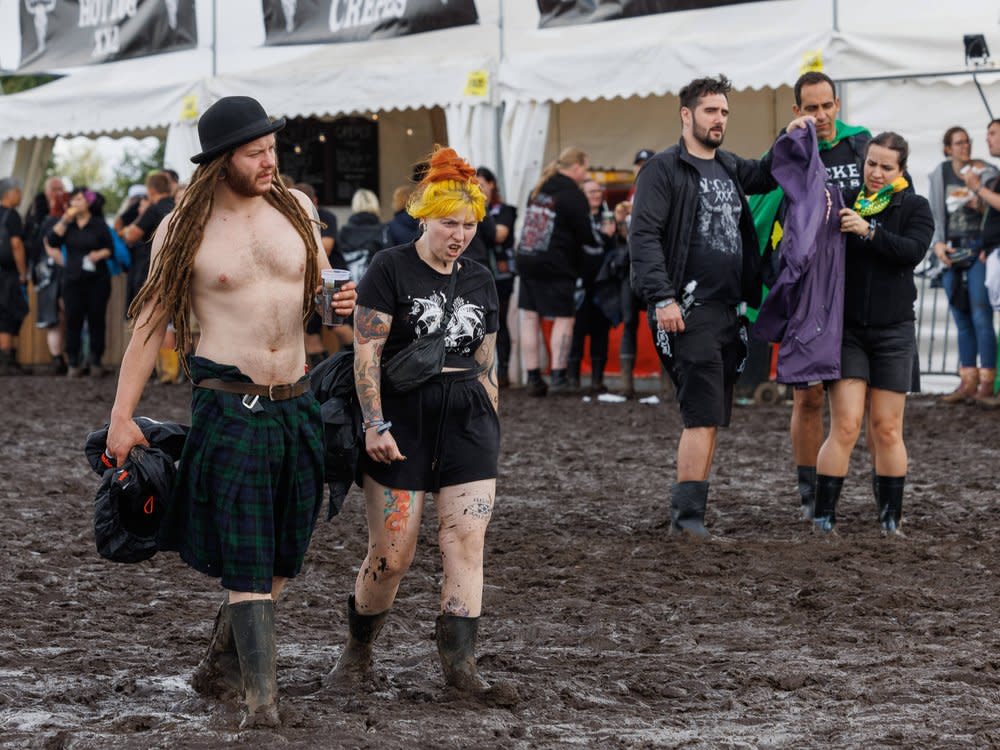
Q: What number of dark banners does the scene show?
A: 3